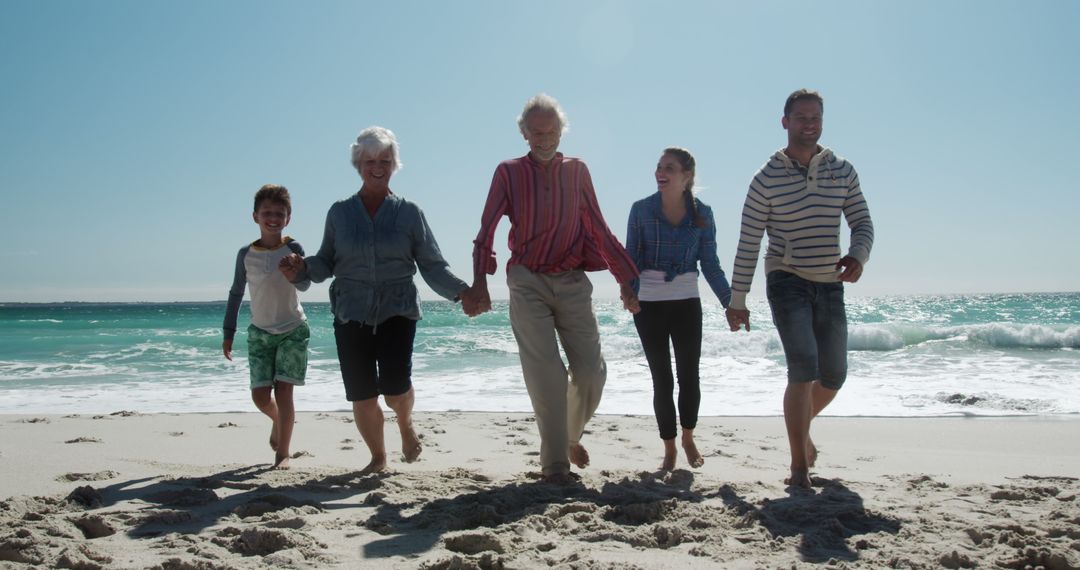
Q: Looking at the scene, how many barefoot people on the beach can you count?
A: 5